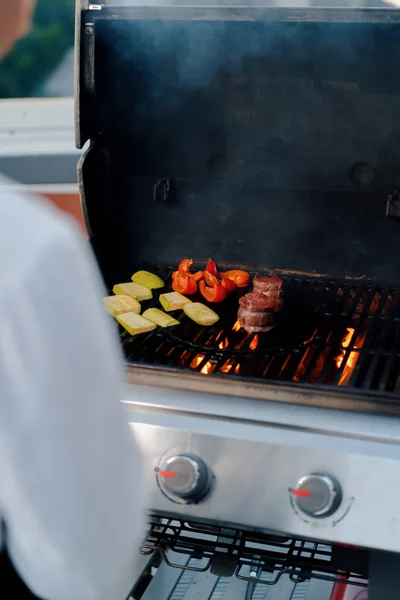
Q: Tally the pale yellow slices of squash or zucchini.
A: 7